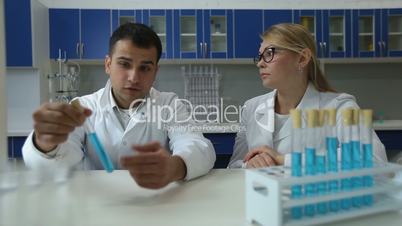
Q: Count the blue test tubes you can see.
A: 8